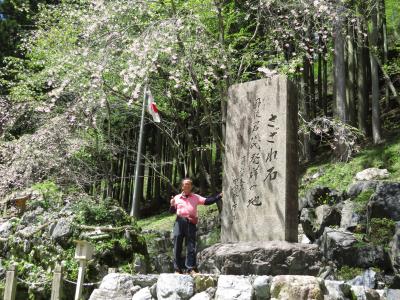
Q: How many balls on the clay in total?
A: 0